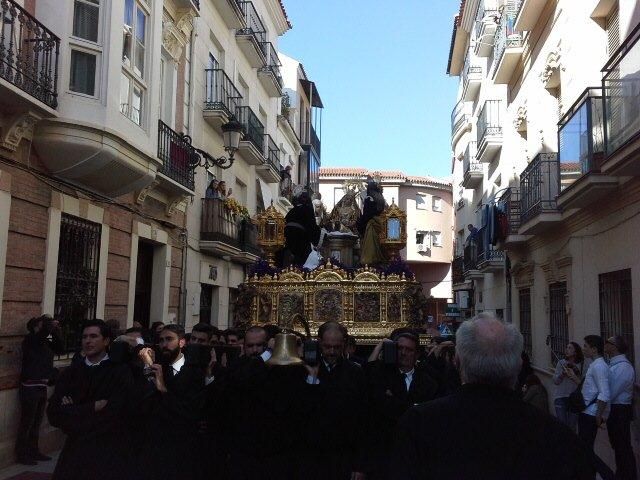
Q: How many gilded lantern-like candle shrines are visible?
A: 2